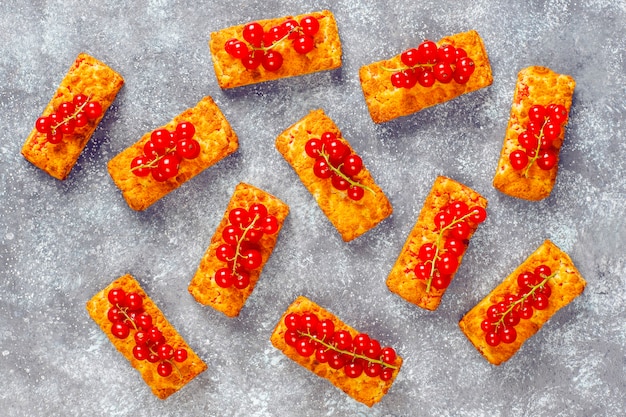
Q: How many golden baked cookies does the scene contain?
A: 11